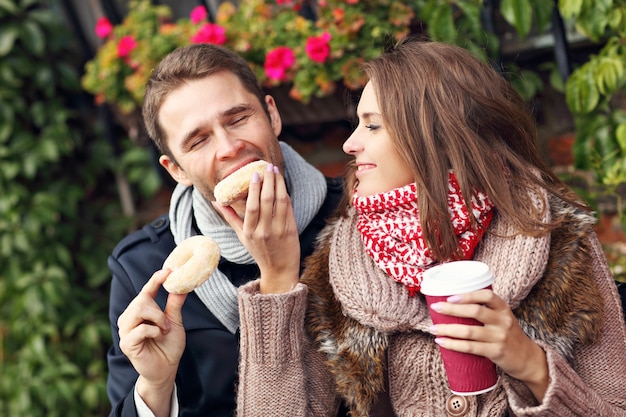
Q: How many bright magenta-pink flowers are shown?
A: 6